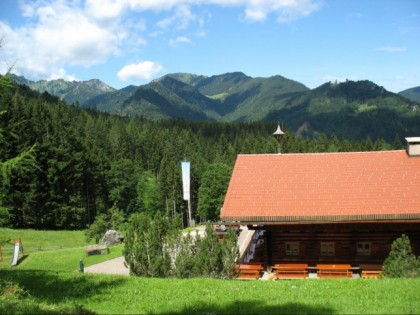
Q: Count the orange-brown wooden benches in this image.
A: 4